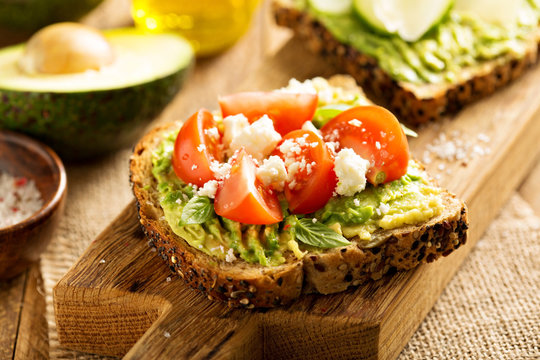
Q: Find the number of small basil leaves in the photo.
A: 2